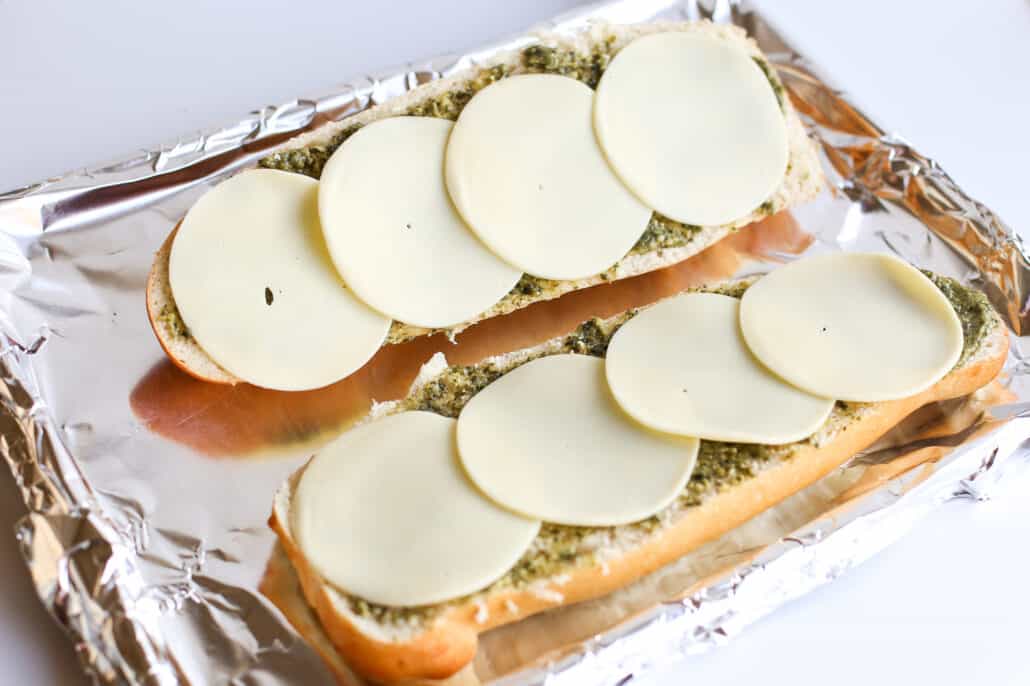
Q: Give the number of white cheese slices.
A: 8